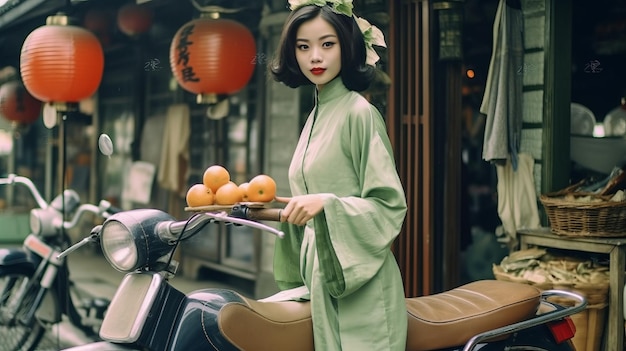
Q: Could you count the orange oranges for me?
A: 5